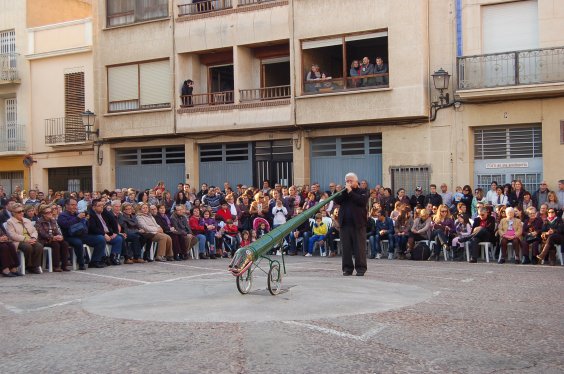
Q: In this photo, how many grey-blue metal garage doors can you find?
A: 3